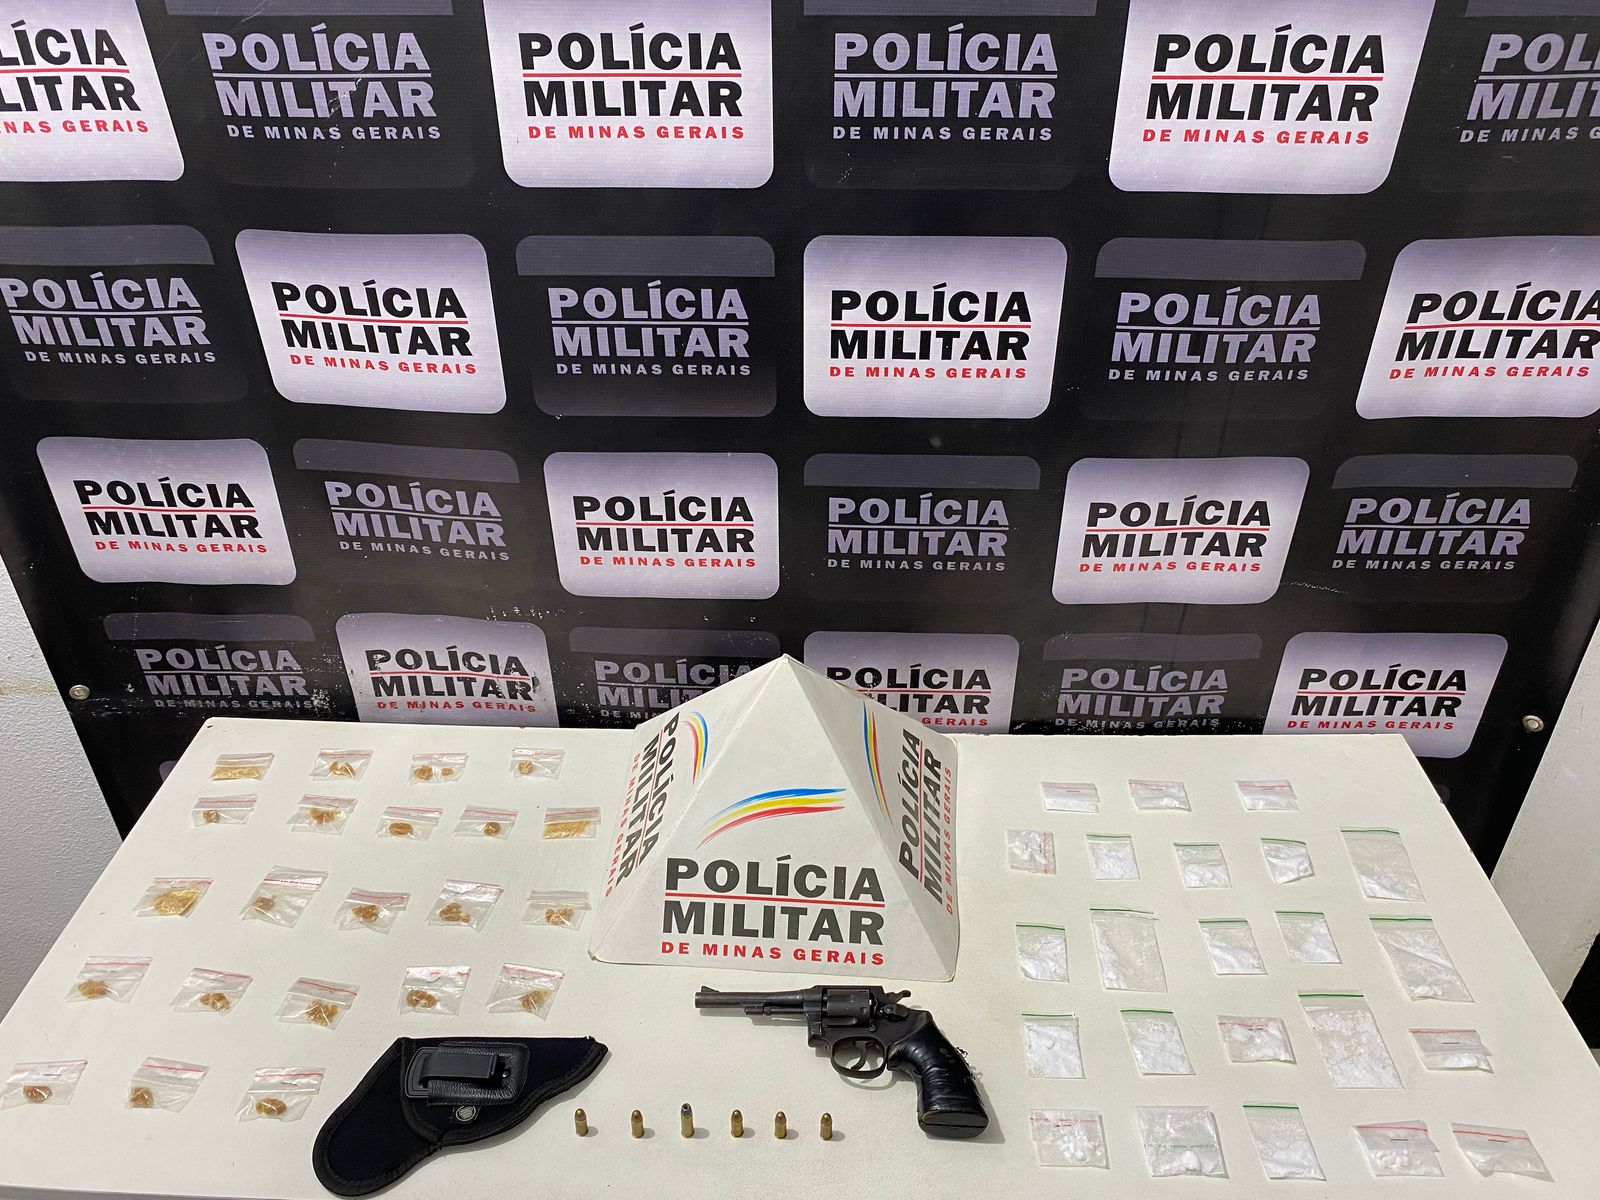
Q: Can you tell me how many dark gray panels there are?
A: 12